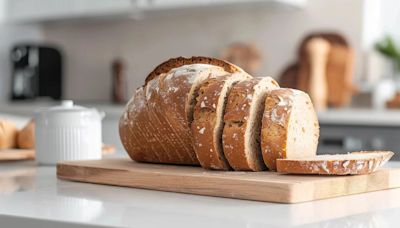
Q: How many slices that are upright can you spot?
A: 3